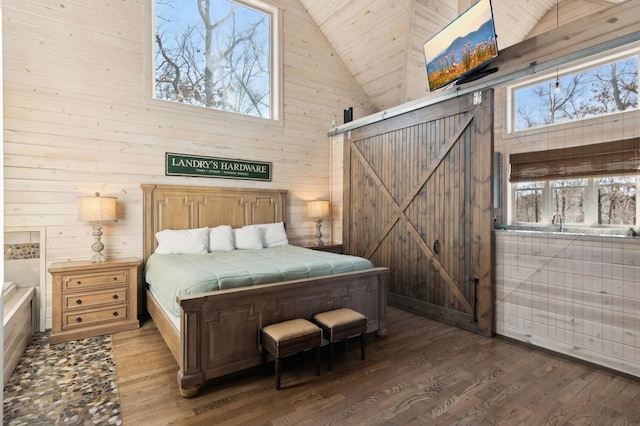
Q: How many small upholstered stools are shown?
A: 2